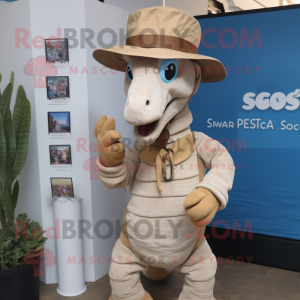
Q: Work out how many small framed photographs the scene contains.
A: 5